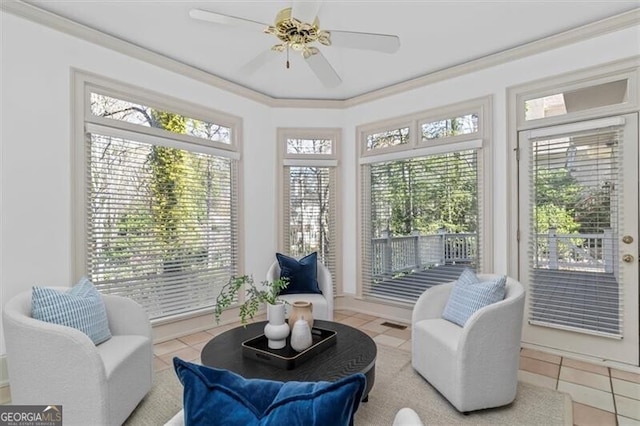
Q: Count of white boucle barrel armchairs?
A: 4